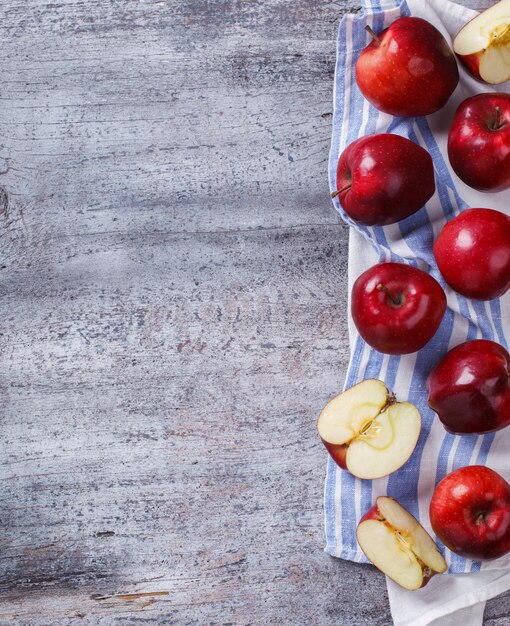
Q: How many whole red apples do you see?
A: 7